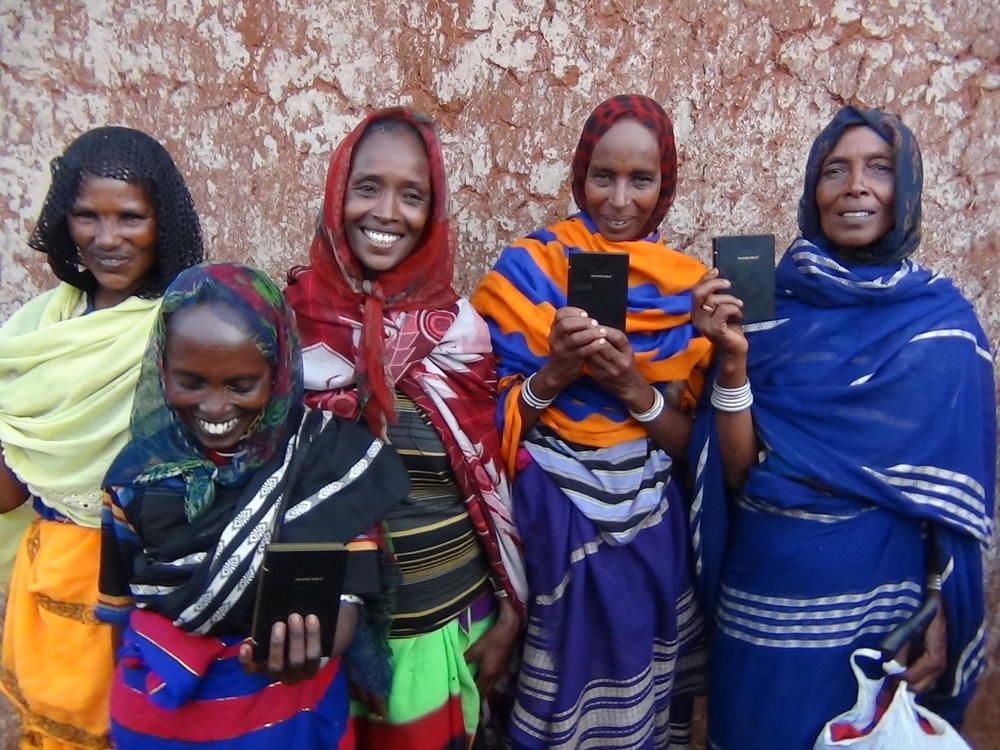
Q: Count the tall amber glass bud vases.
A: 0